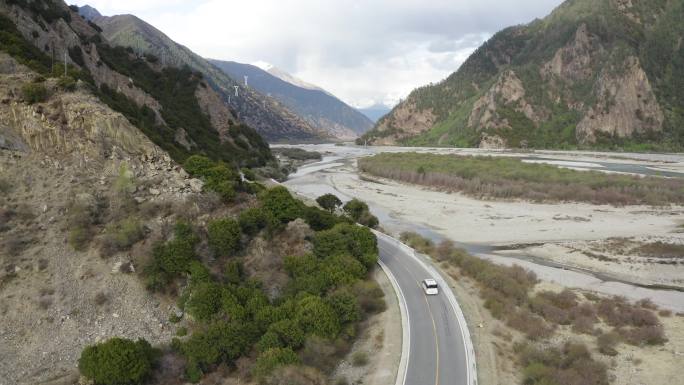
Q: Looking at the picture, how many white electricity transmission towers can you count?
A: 2